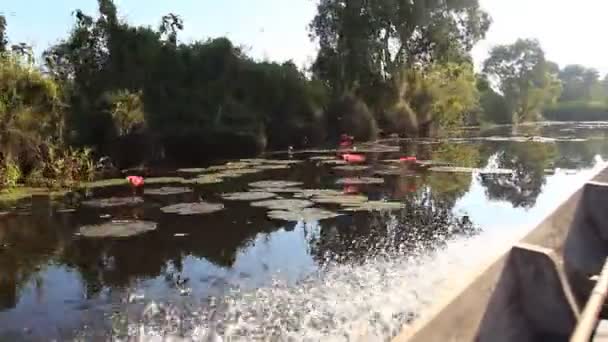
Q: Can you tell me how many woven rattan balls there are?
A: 0